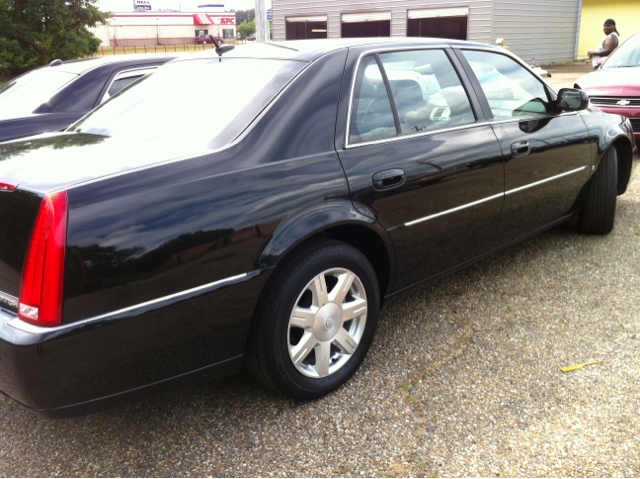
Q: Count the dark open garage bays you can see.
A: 3